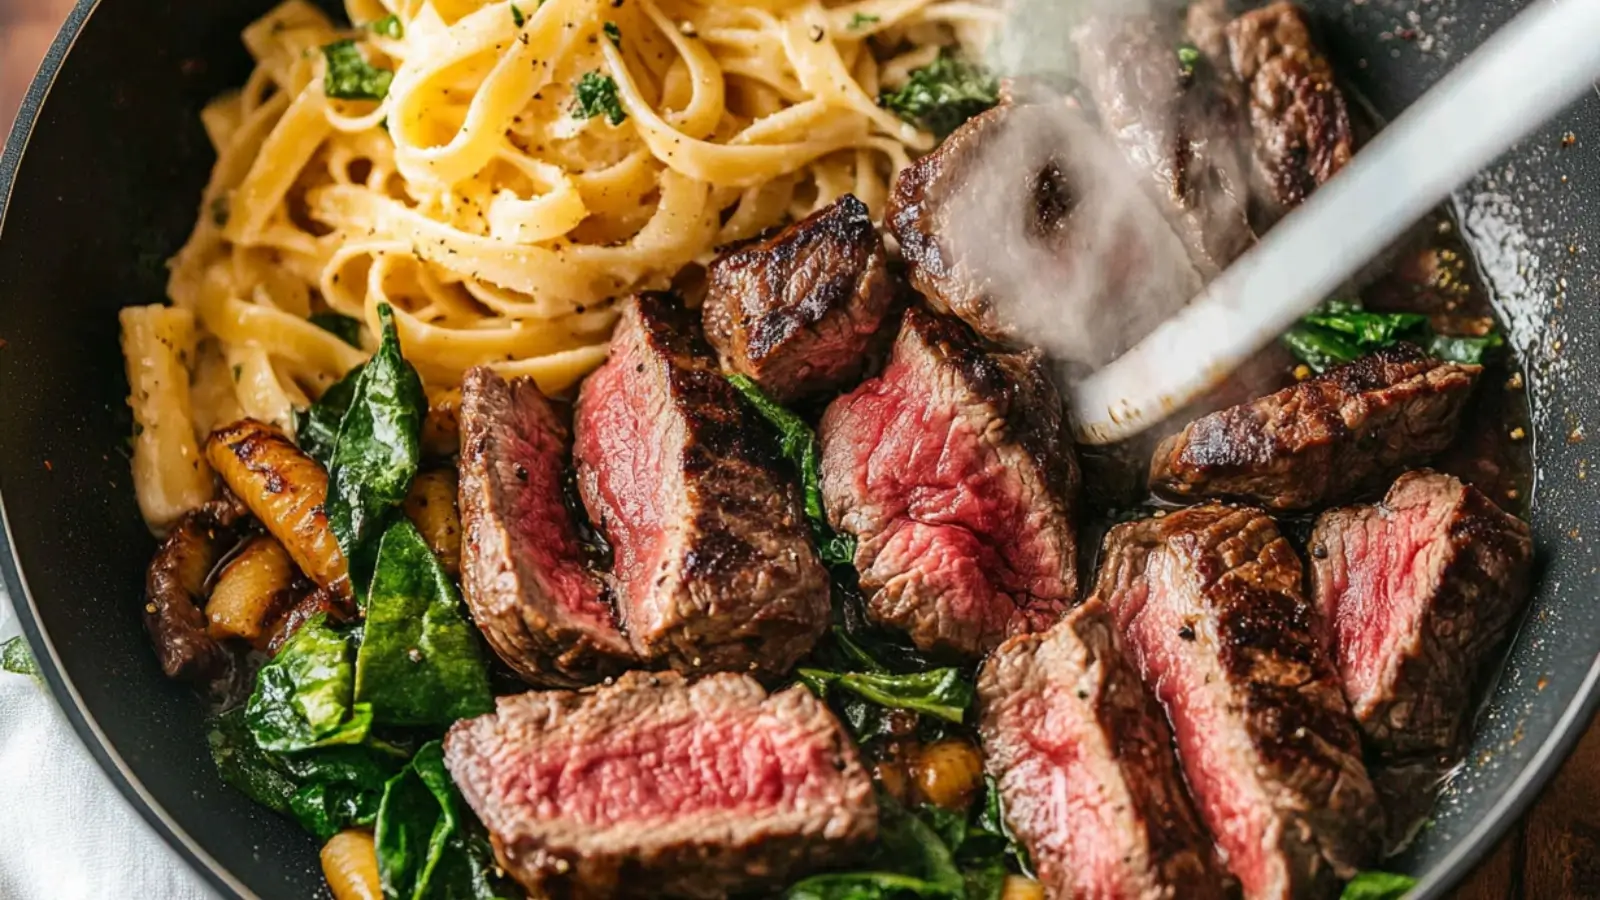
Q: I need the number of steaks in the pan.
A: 12